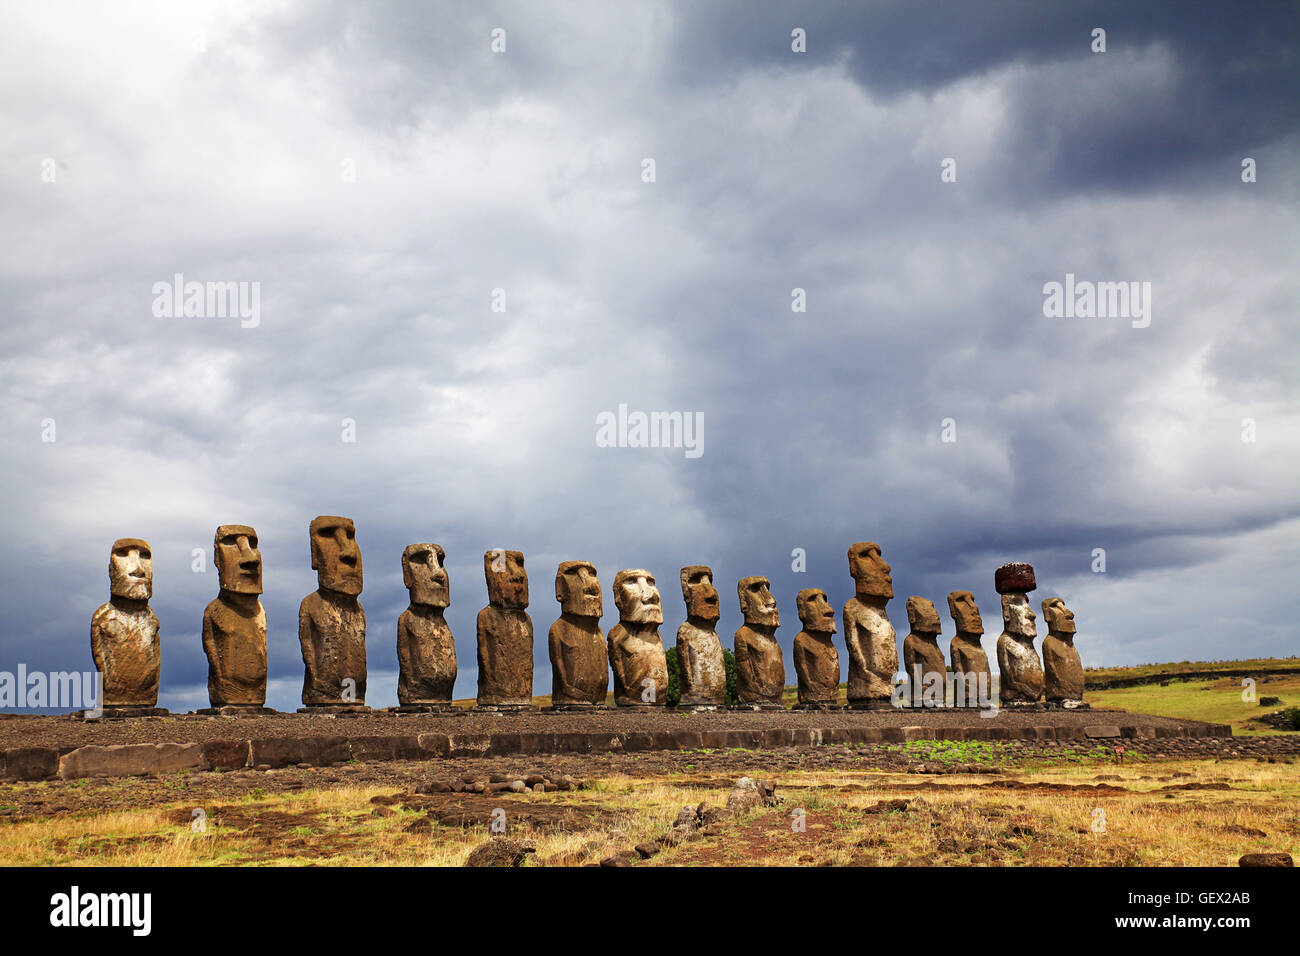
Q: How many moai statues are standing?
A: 15